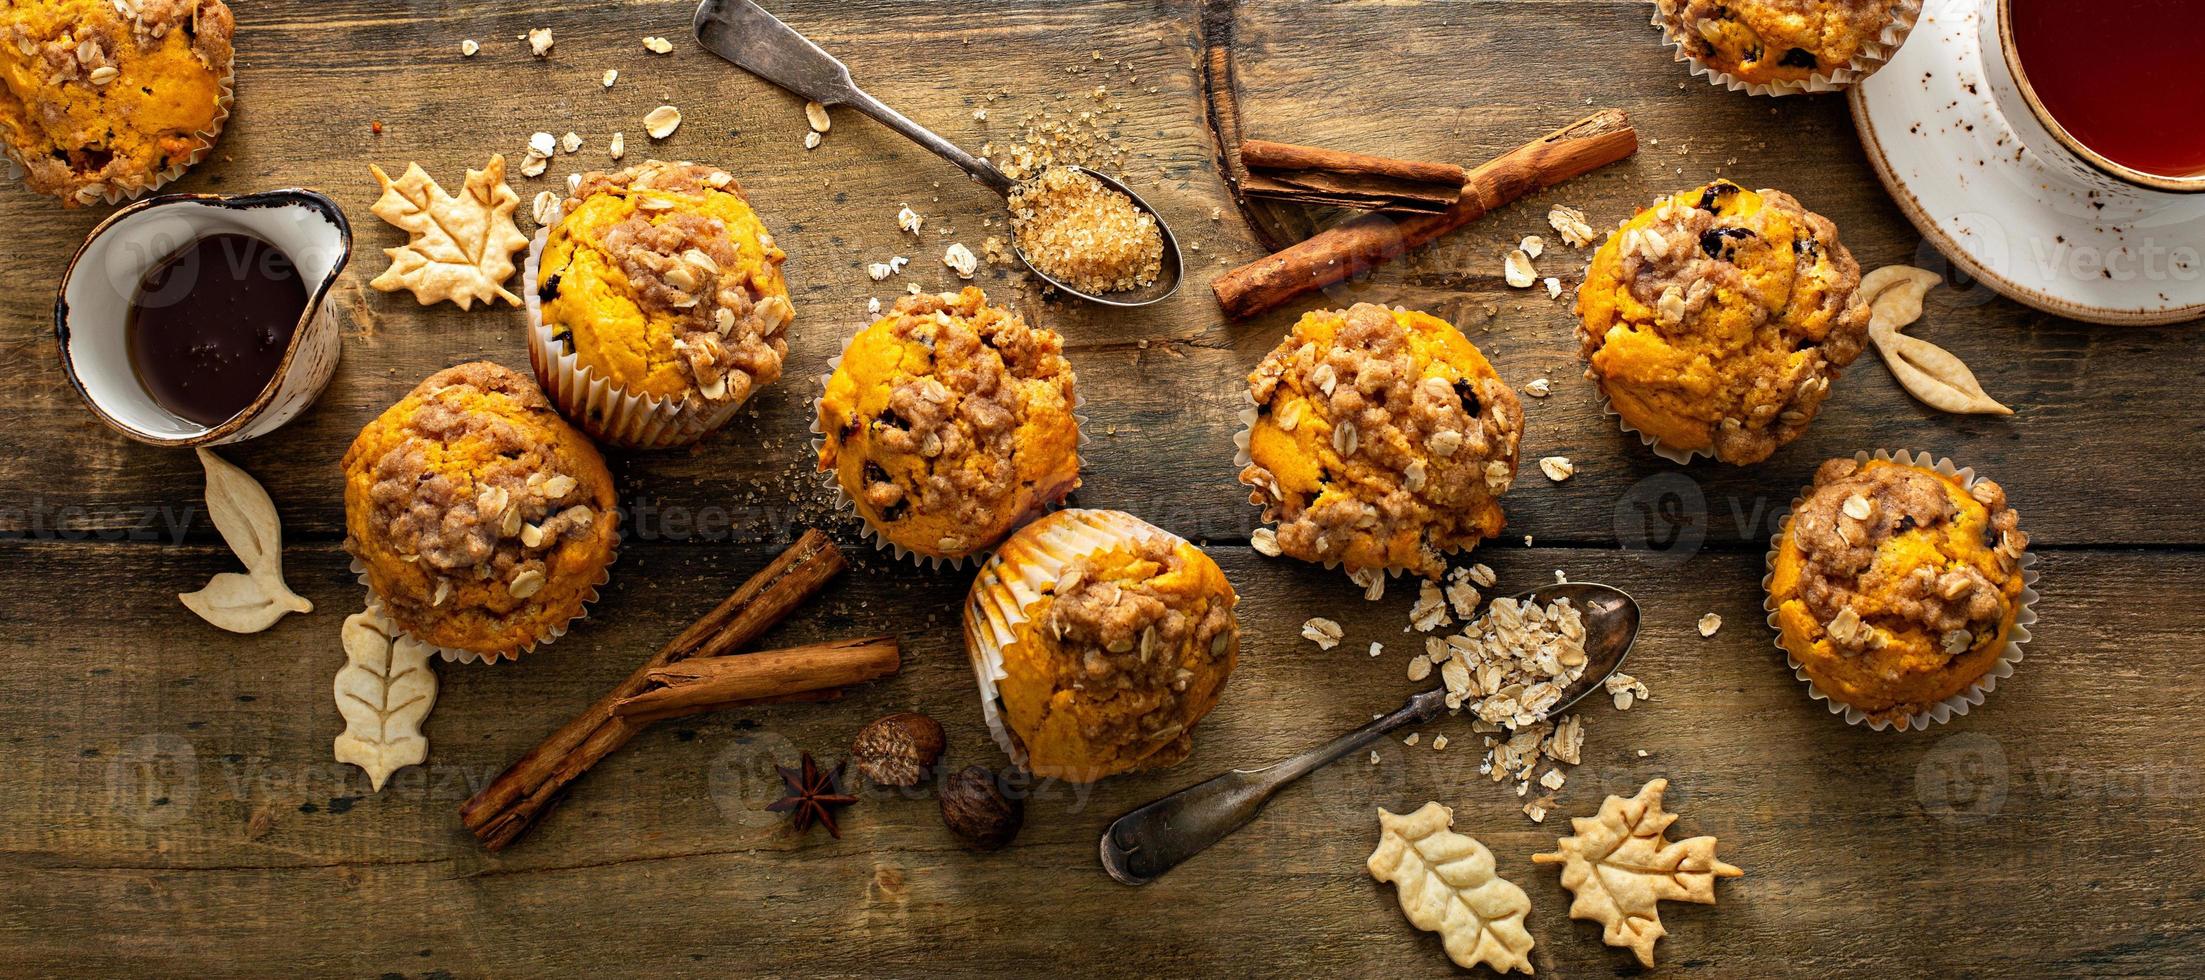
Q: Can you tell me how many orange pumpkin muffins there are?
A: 9